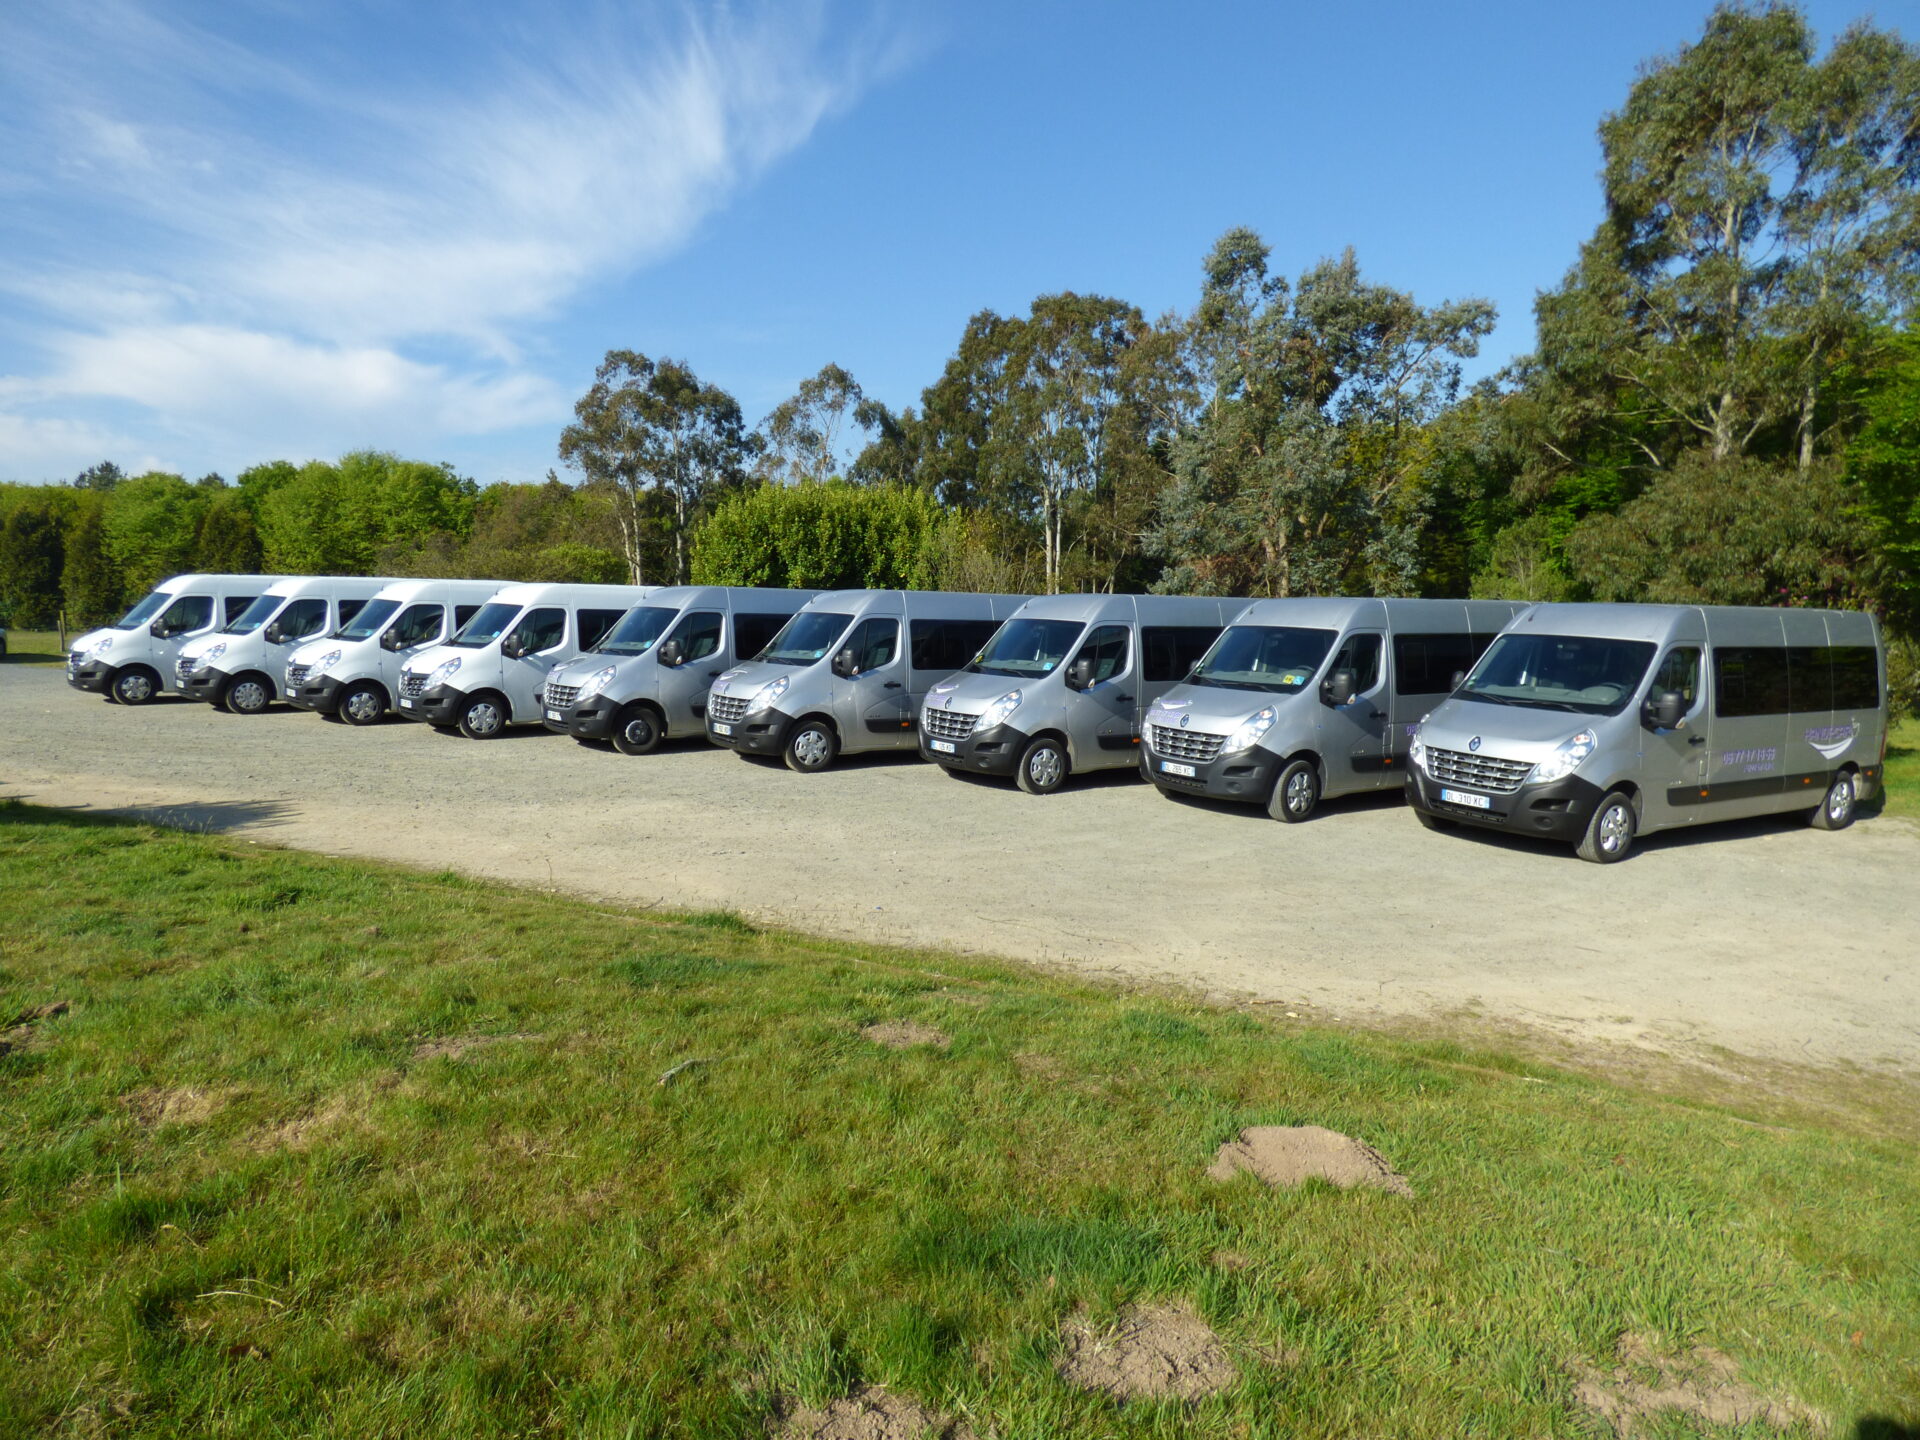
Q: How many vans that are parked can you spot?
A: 9